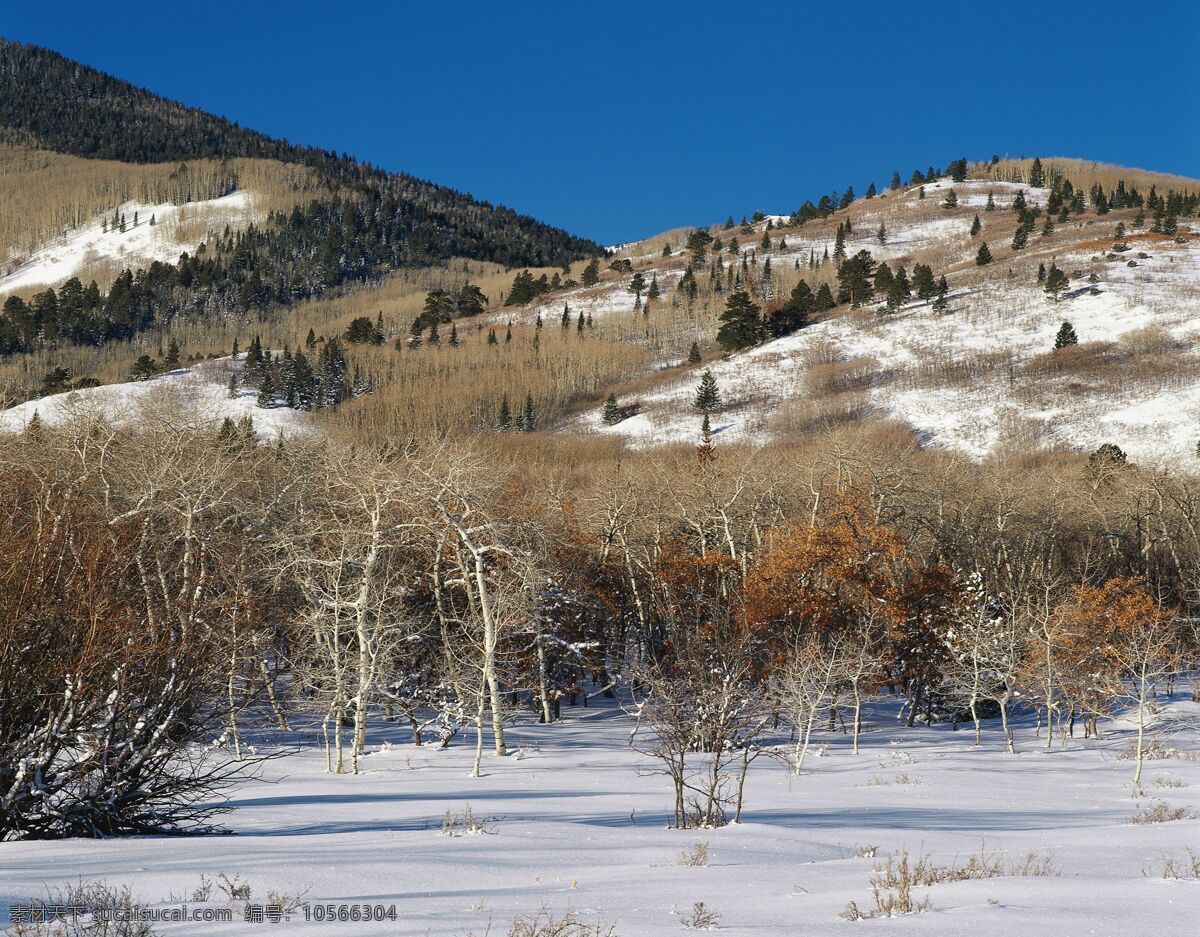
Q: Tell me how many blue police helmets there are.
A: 0